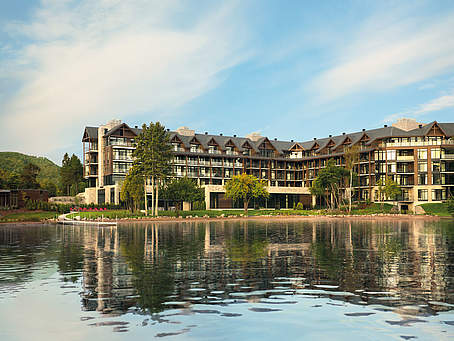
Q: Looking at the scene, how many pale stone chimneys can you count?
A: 4